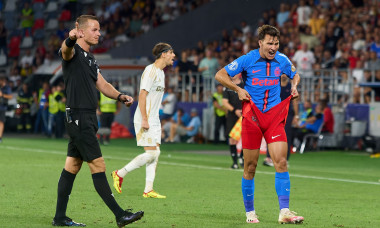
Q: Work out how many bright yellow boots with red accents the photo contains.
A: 2